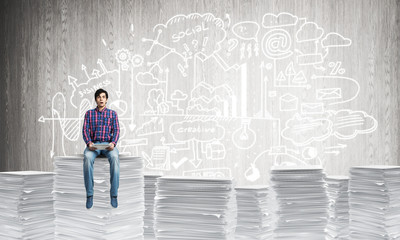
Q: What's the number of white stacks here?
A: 8